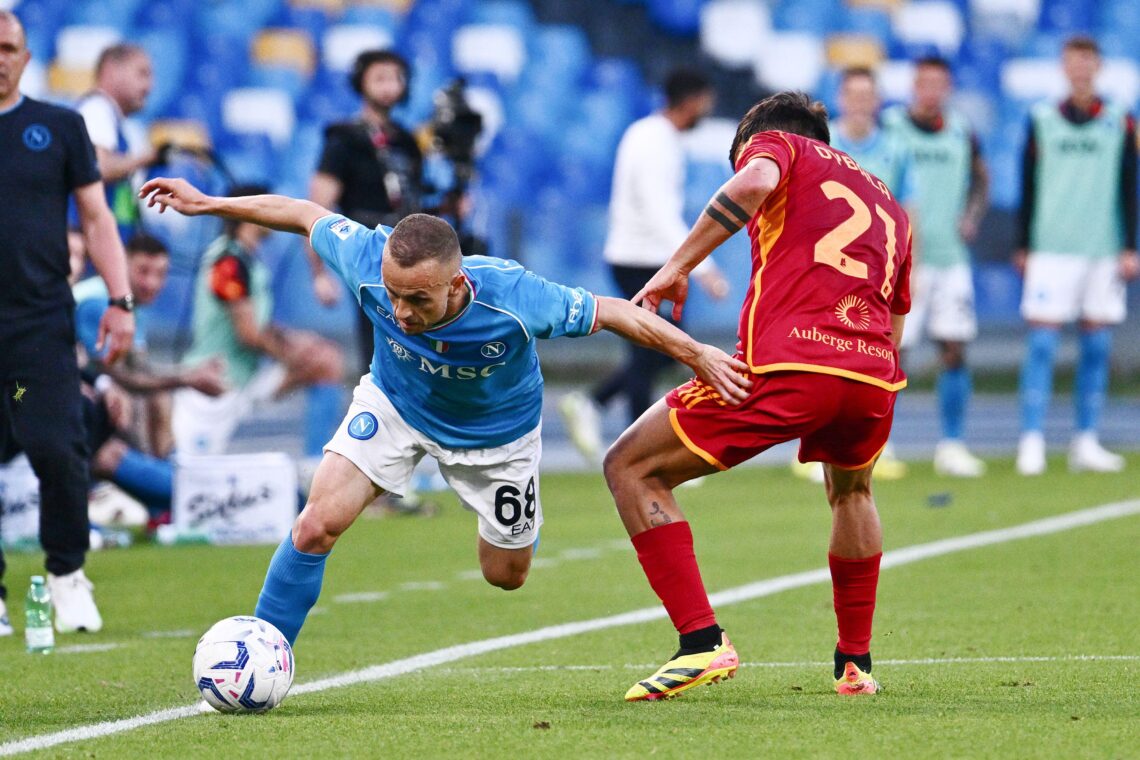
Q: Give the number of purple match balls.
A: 0